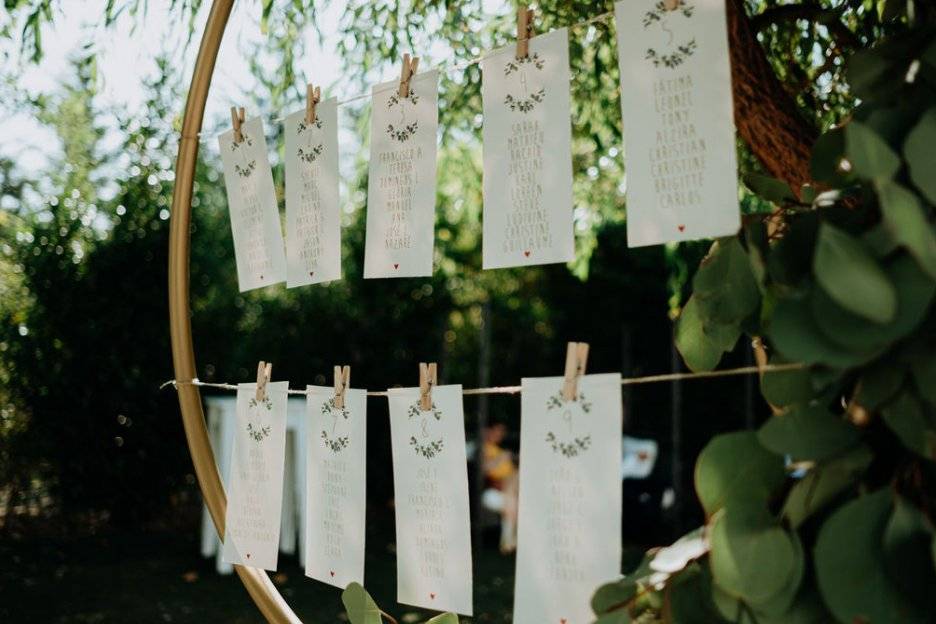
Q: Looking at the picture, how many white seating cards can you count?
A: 9